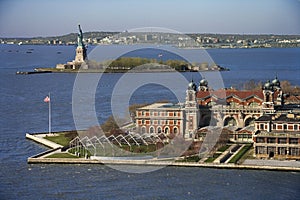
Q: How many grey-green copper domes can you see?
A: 4